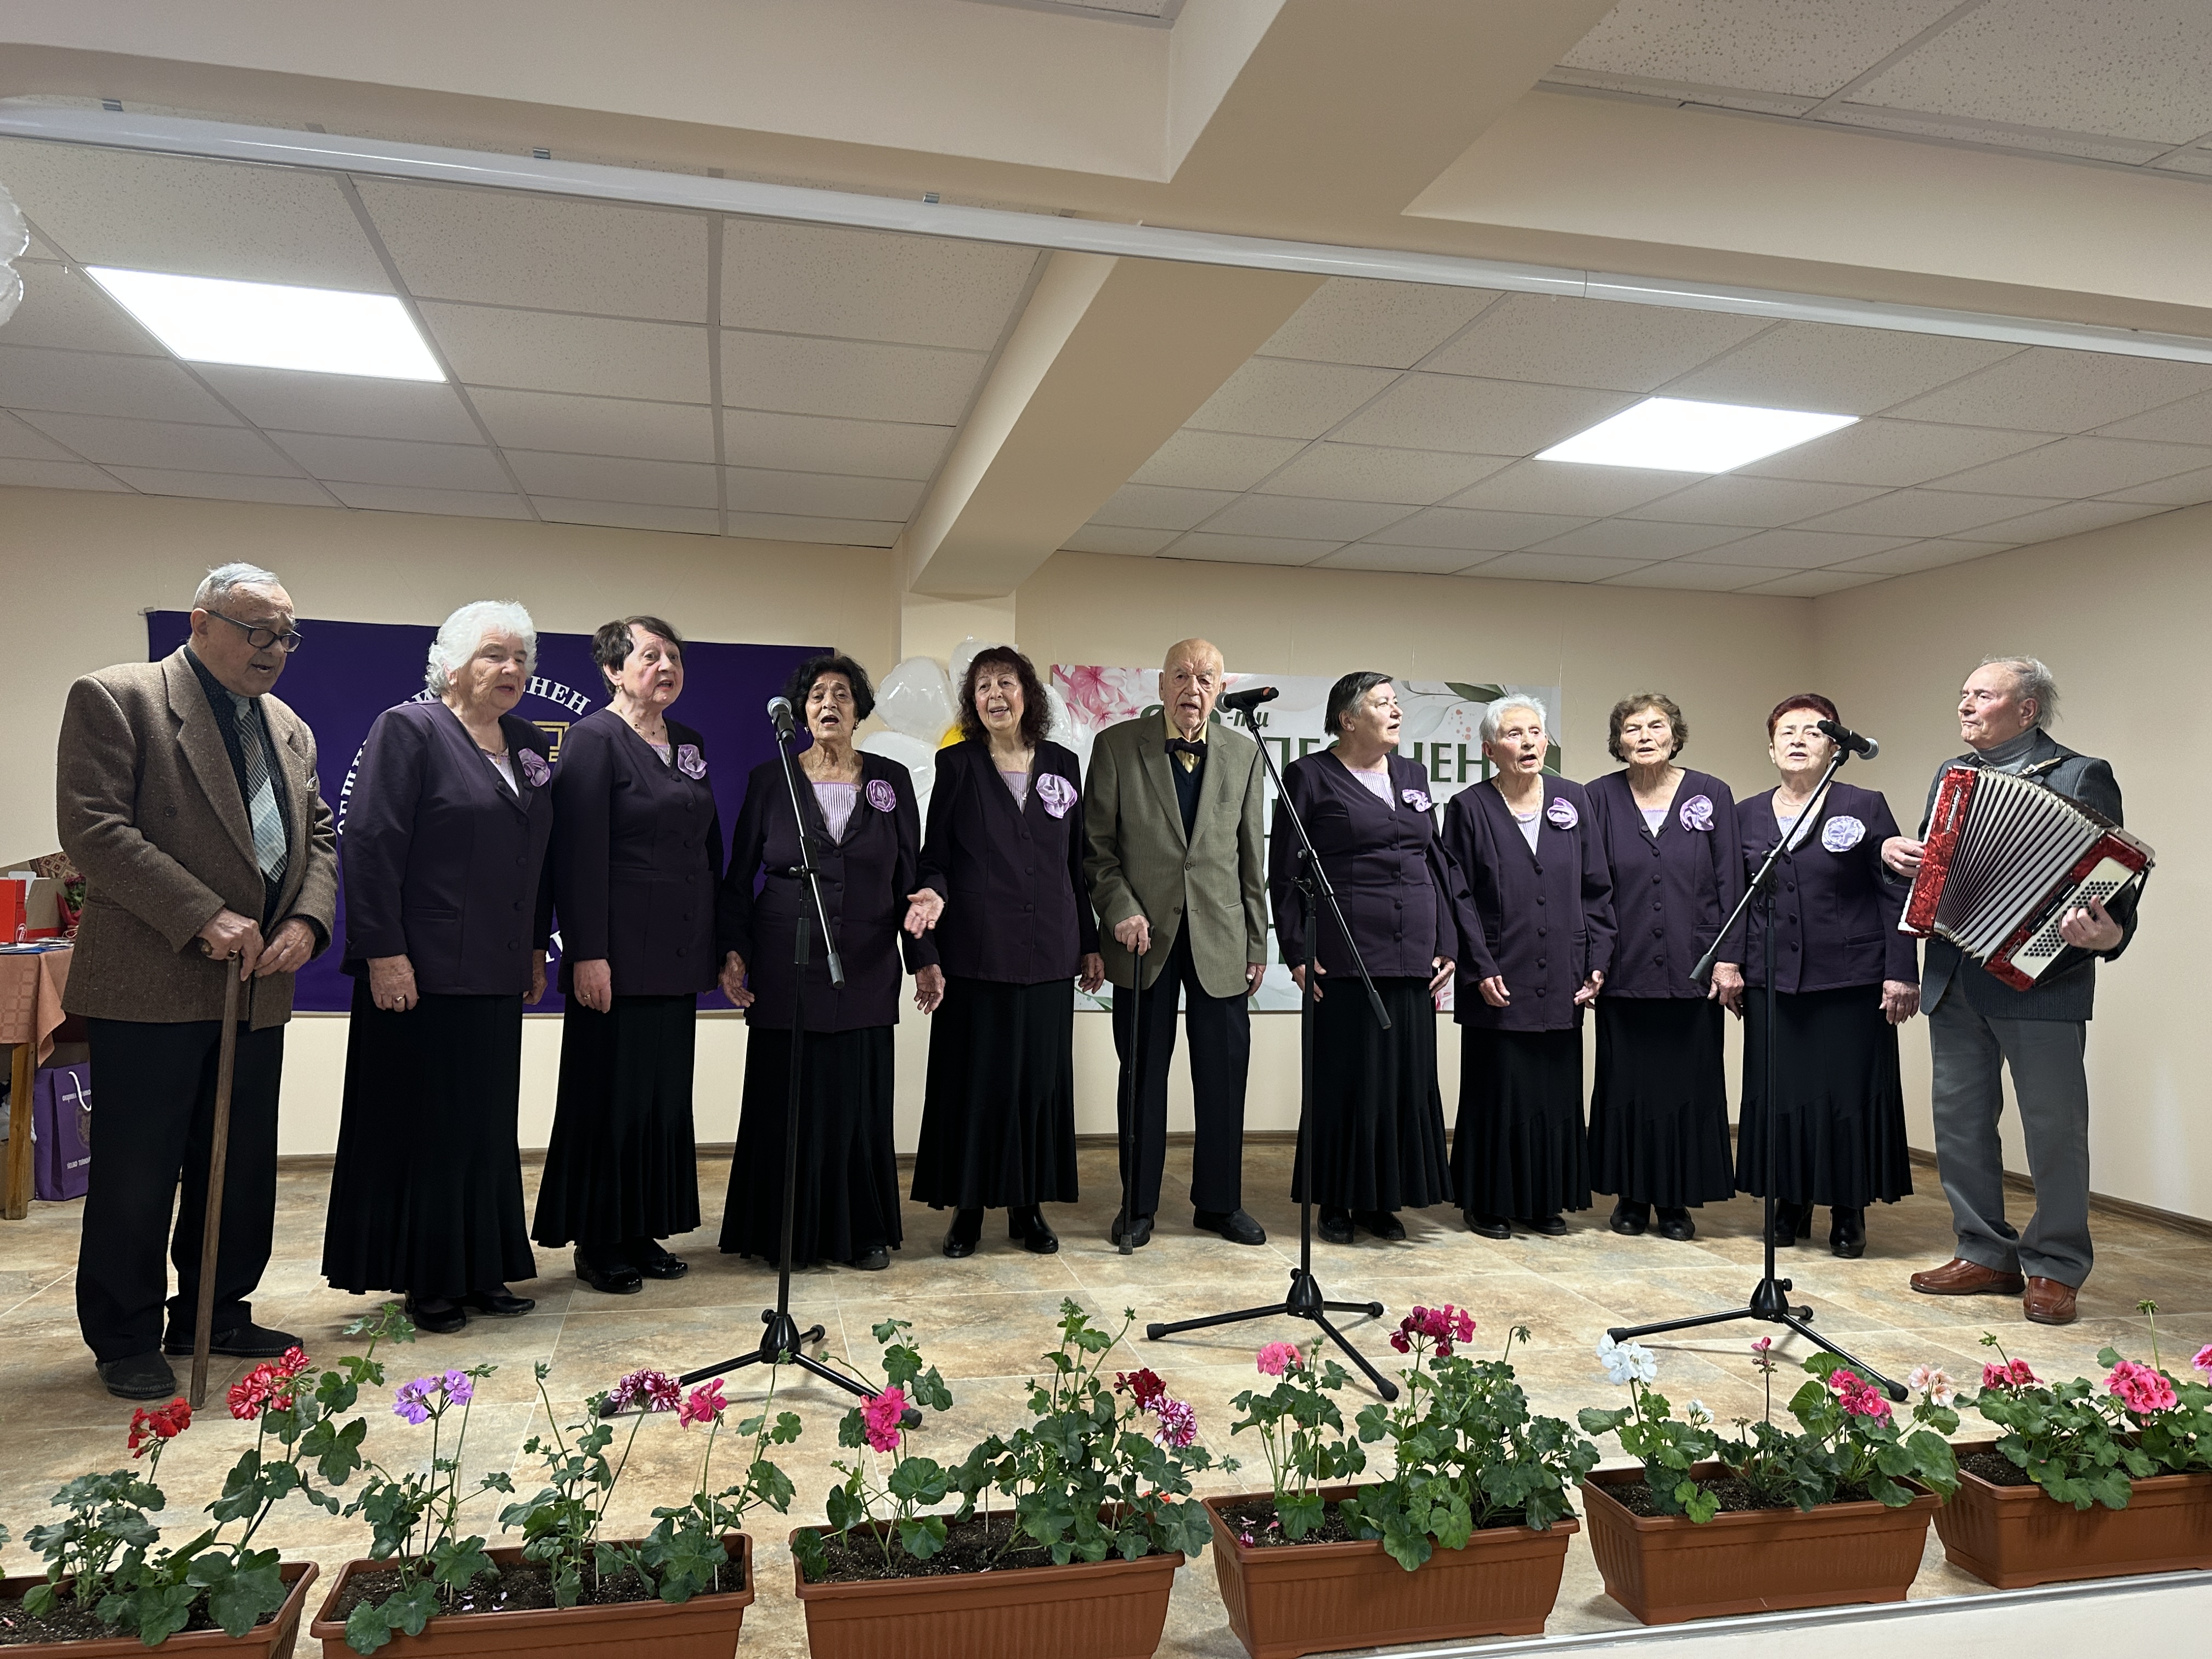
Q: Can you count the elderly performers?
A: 11